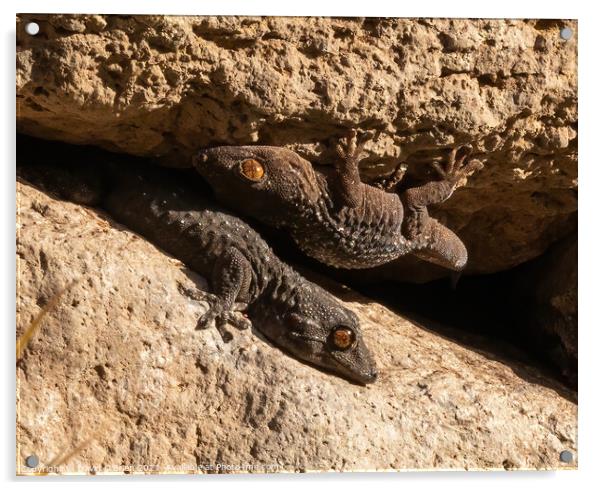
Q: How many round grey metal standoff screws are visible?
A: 4